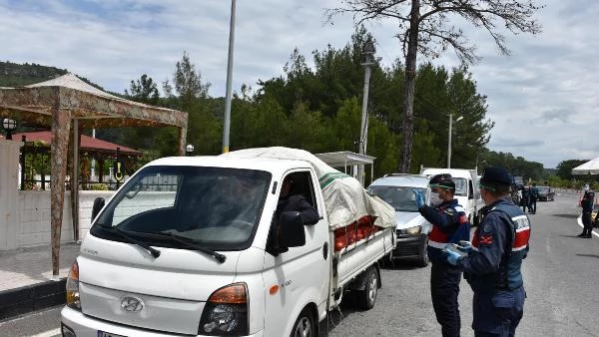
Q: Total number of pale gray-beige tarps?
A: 1